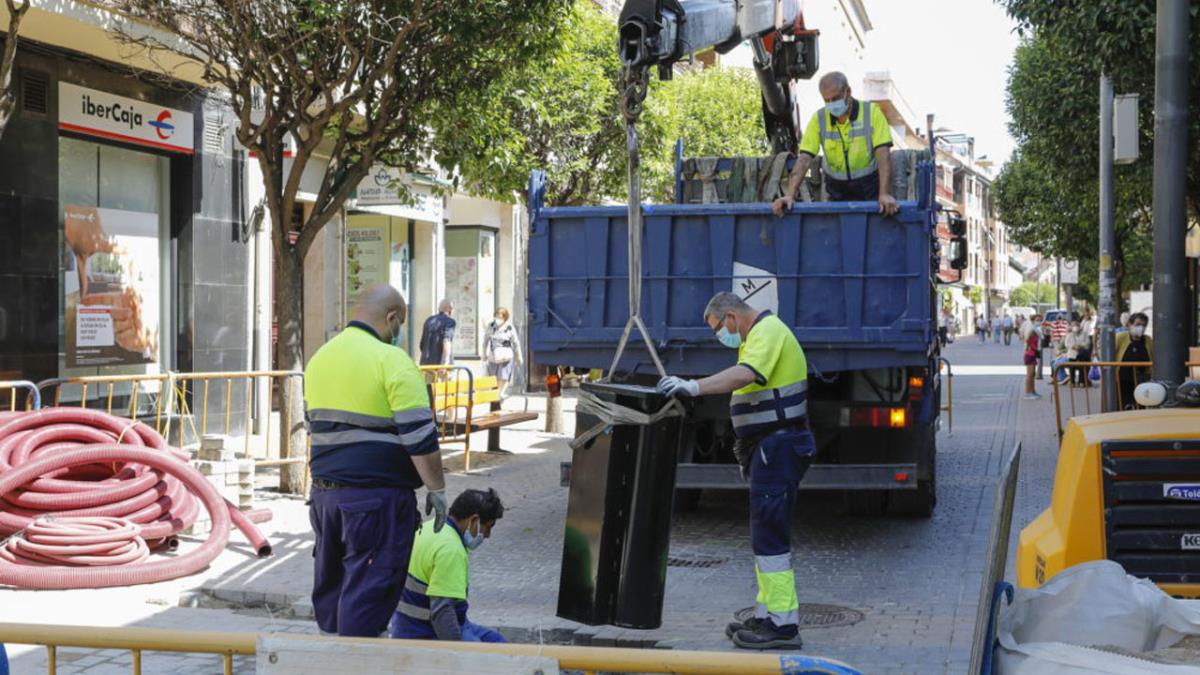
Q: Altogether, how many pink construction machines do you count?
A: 0